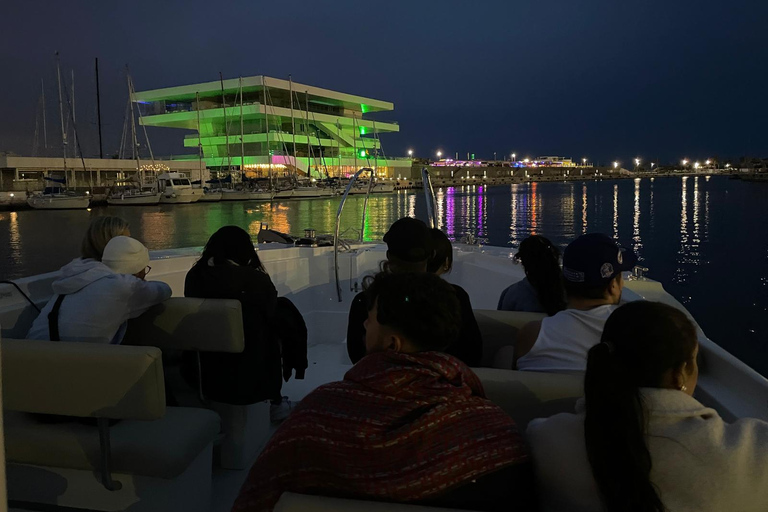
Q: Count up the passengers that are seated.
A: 9